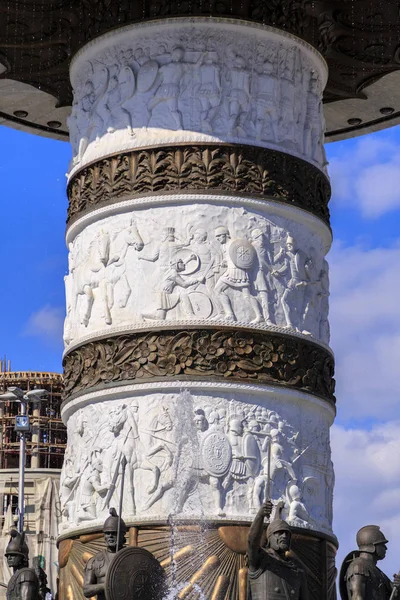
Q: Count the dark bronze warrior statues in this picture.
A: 4